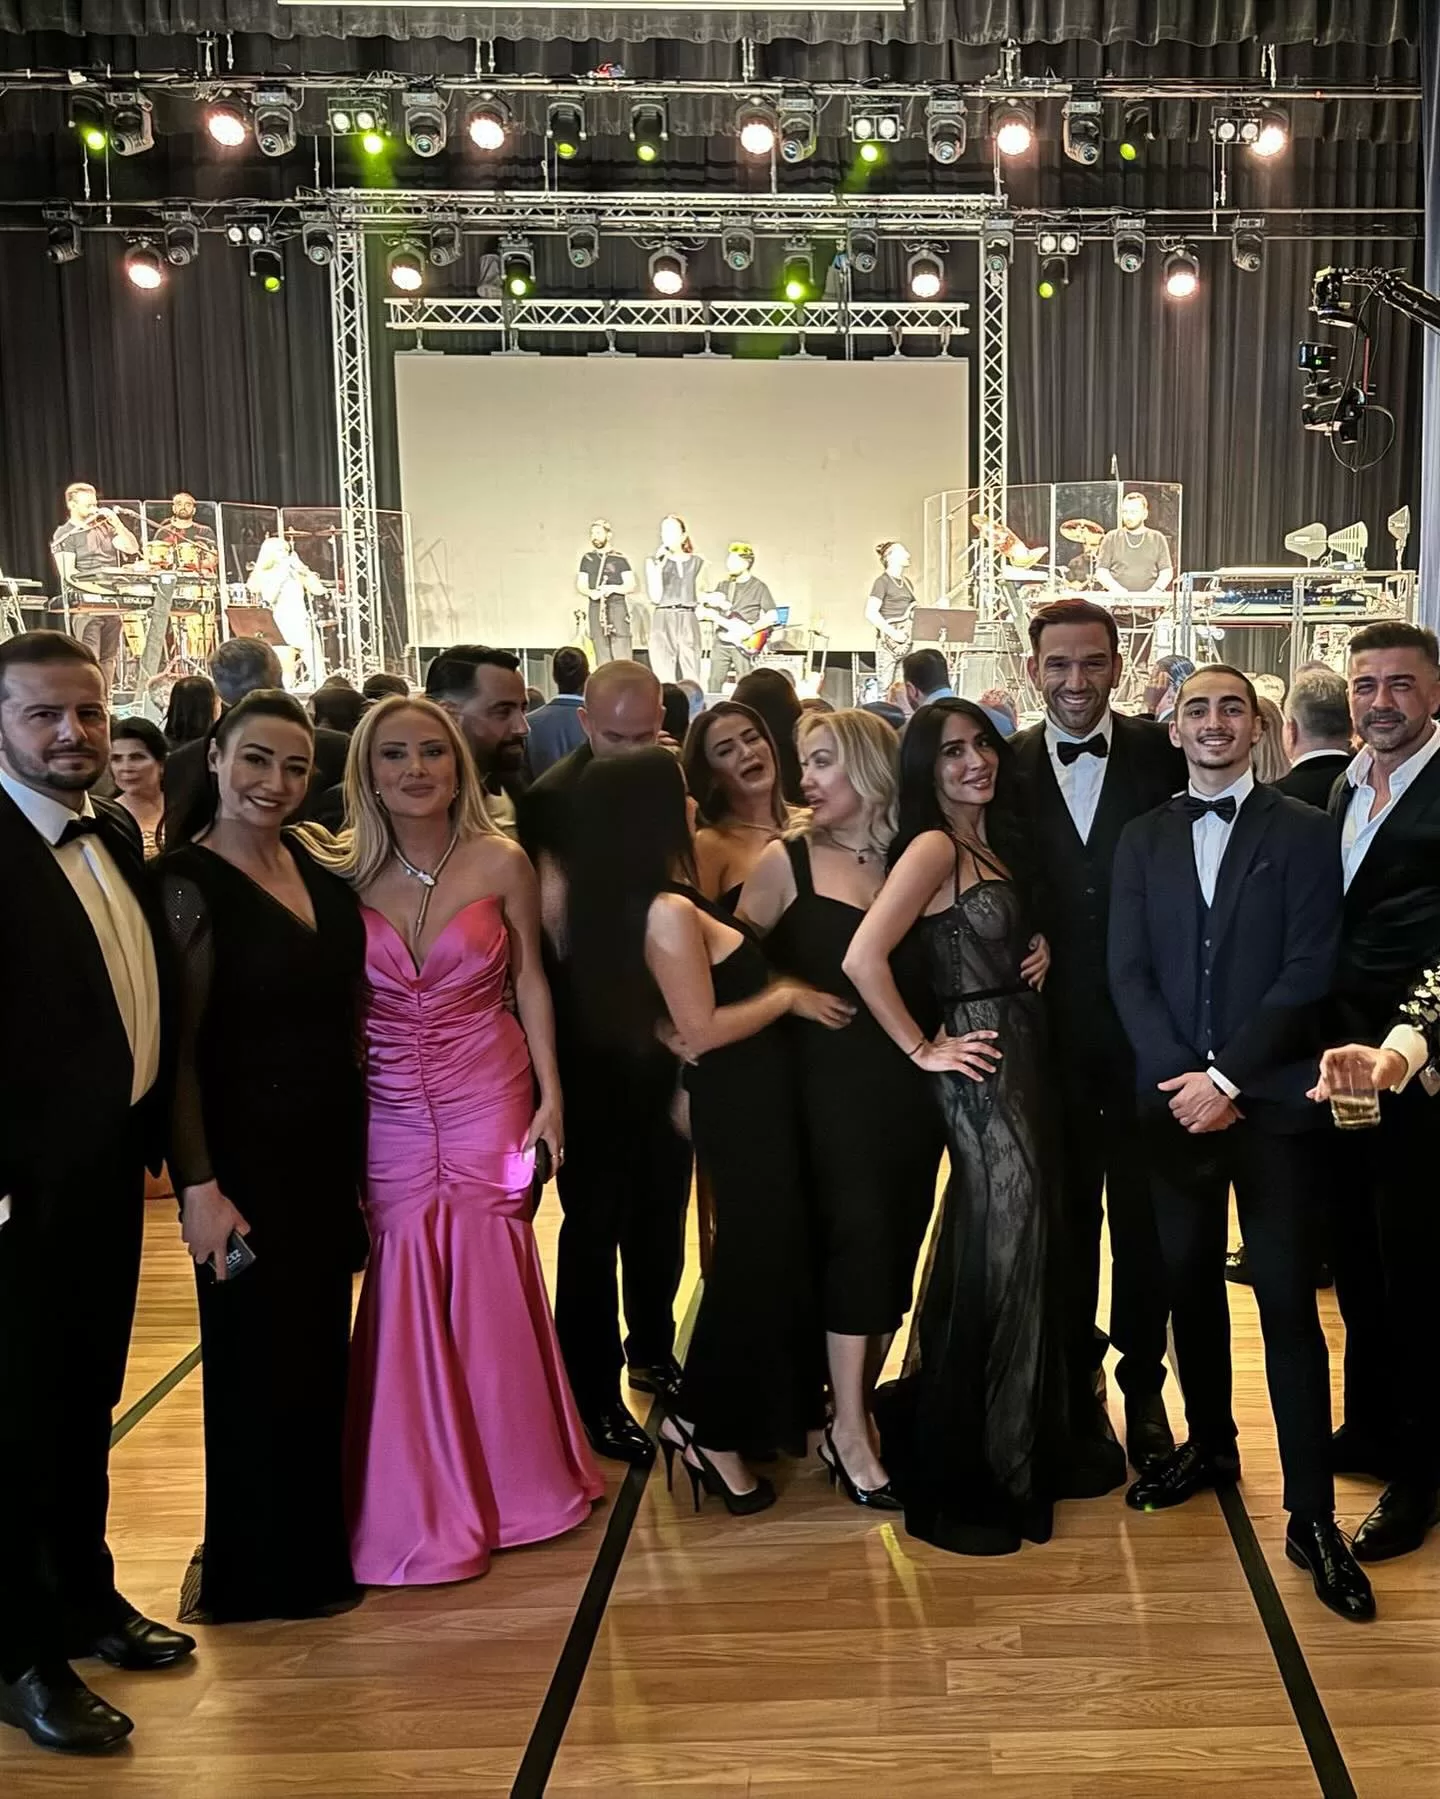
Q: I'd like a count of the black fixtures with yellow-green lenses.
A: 10